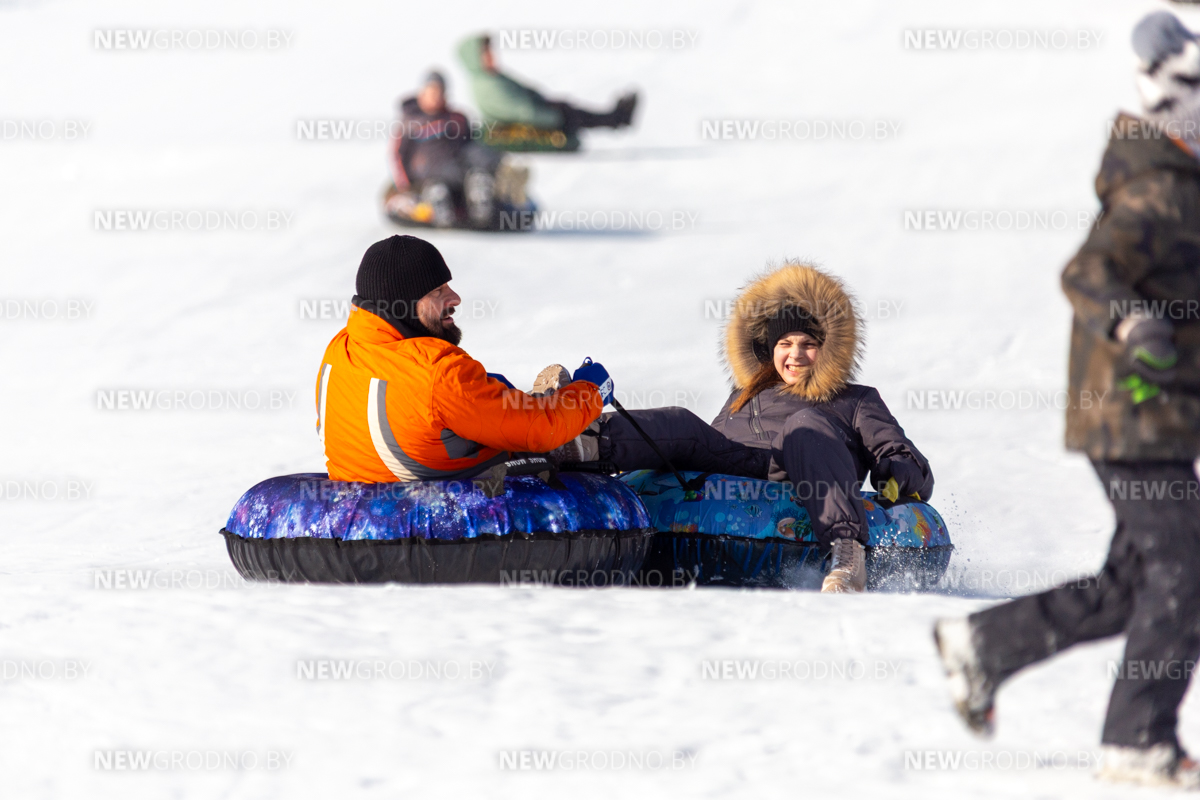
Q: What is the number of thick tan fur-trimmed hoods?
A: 1